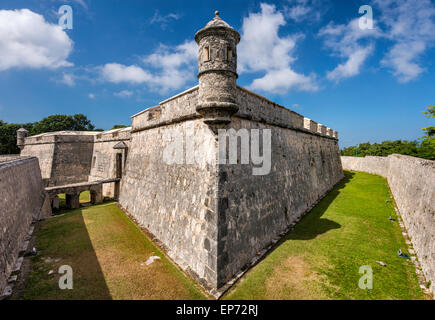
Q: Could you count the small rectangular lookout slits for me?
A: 2